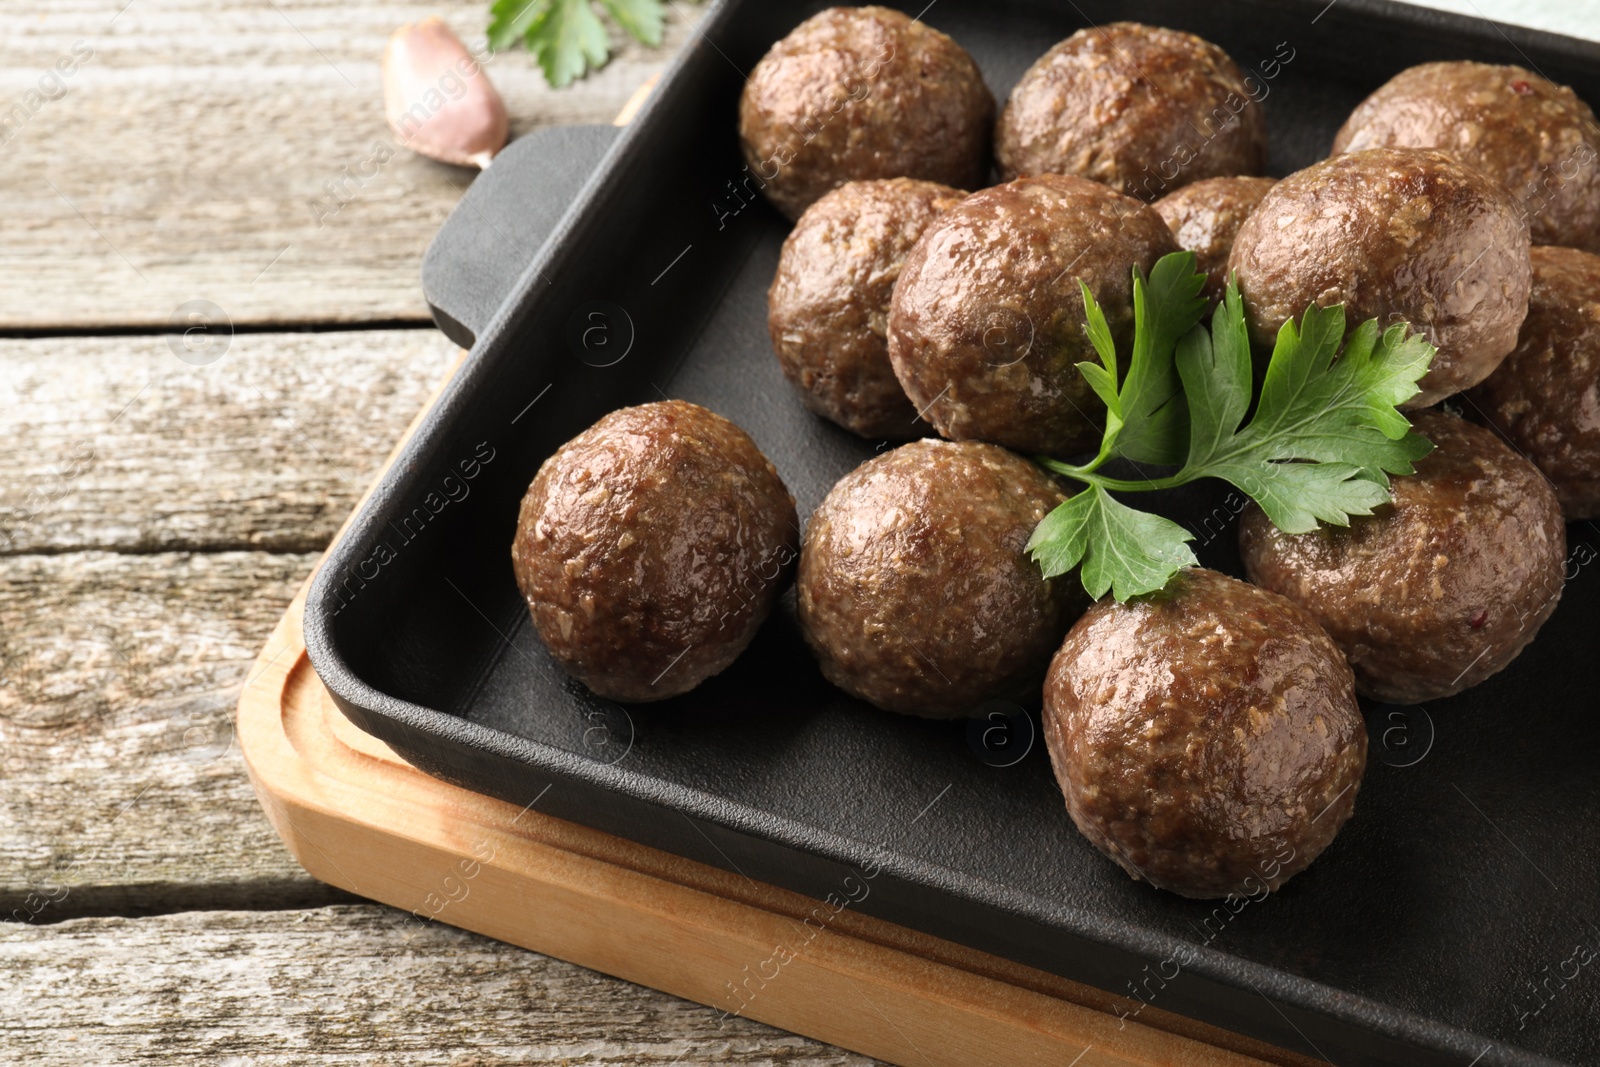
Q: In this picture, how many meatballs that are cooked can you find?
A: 12